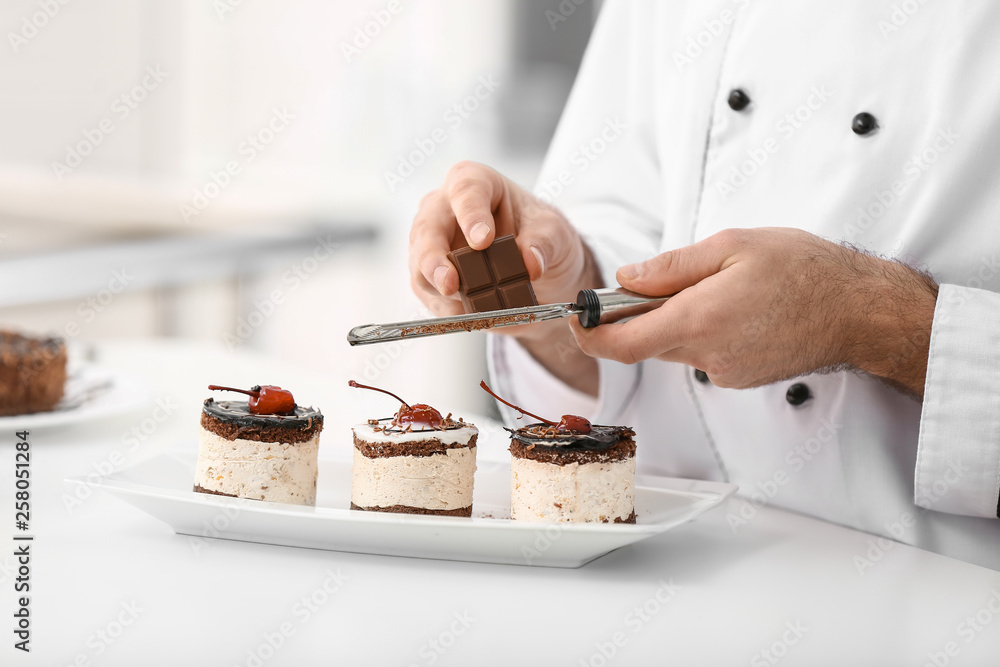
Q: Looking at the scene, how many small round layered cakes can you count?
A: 3